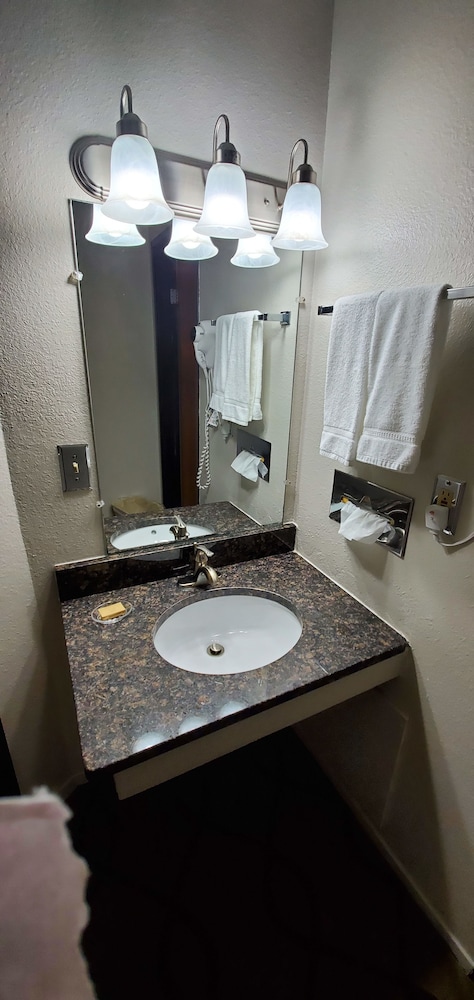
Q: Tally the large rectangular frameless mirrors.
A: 1